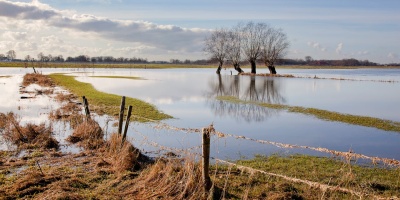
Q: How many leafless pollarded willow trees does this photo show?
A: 4